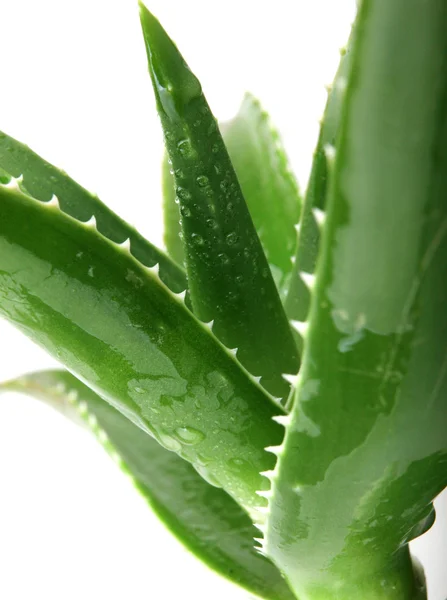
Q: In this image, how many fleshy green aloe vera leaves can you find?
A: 7